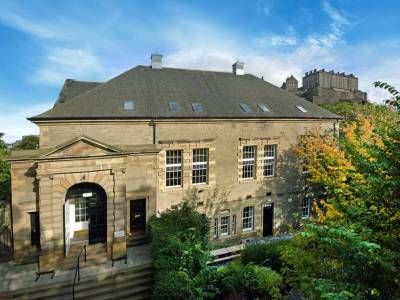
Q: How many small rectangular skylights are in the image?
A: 6